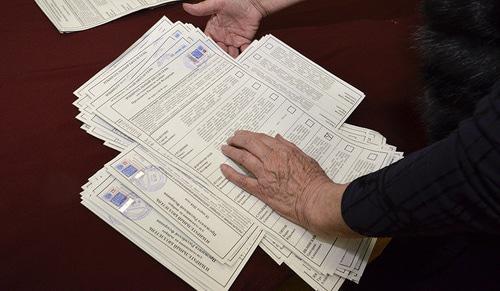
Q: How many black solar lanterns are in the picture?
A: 0